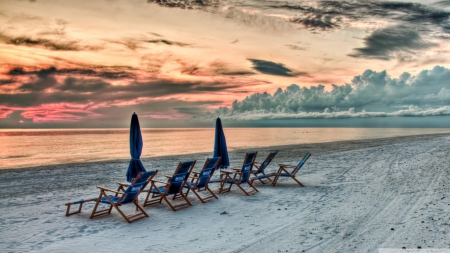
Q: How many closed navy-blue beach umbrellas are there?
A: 2